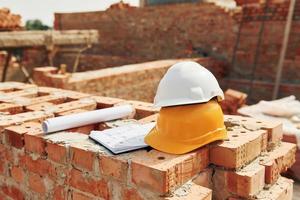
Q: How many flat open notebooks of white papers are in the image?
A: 1